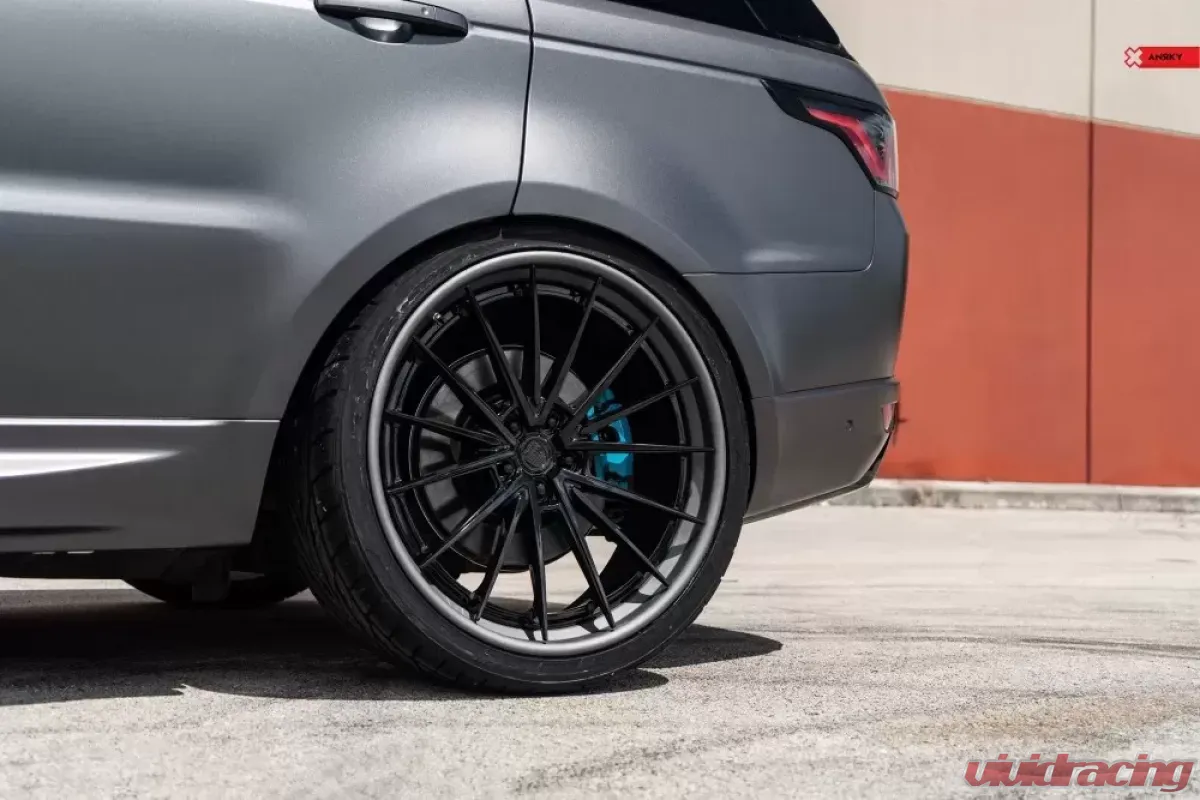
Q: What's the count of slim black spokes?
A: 15